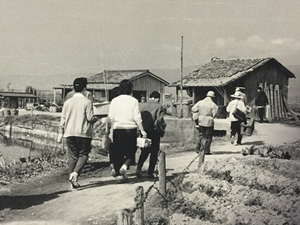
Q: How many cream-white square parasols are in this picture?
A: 0